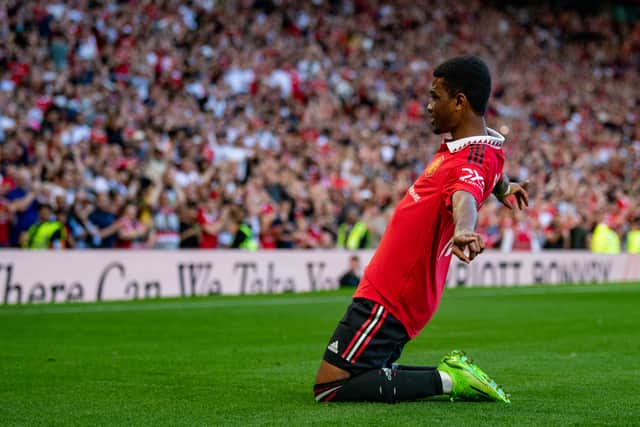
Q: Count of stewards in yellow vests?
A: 5